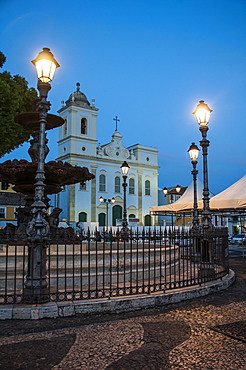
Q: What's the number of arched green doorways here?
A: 5